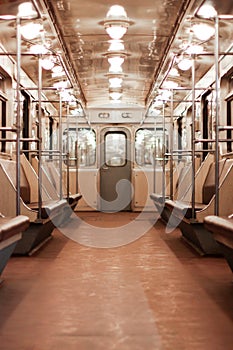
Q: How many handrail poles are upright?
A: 10